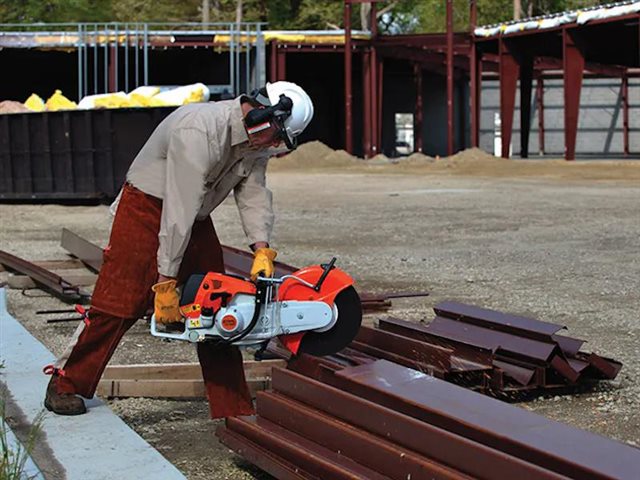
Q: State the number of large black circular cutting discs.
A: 1